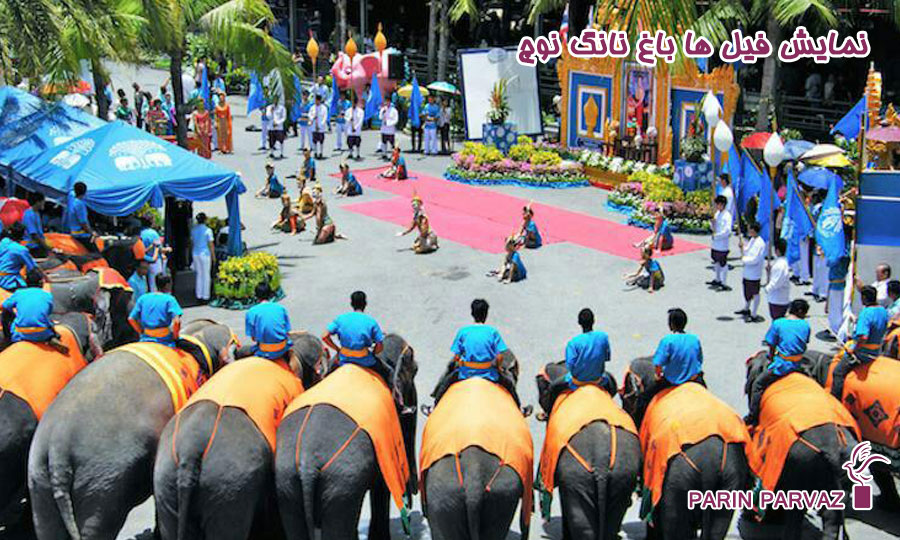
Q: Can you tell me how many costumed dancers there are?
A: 12